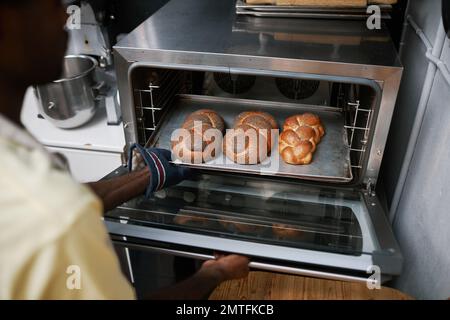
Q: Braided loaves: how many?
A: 3